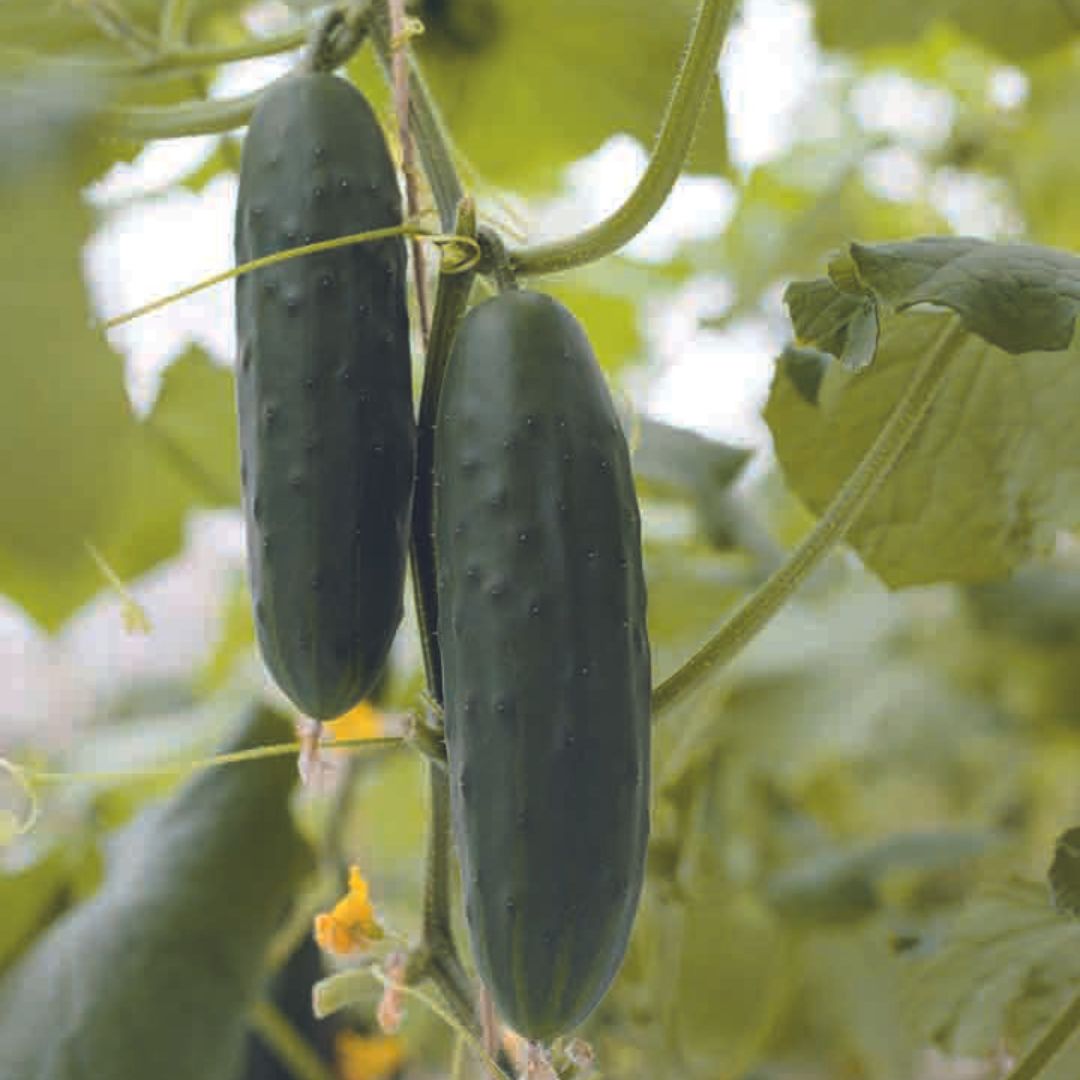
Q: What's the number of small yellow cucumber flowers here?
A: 3